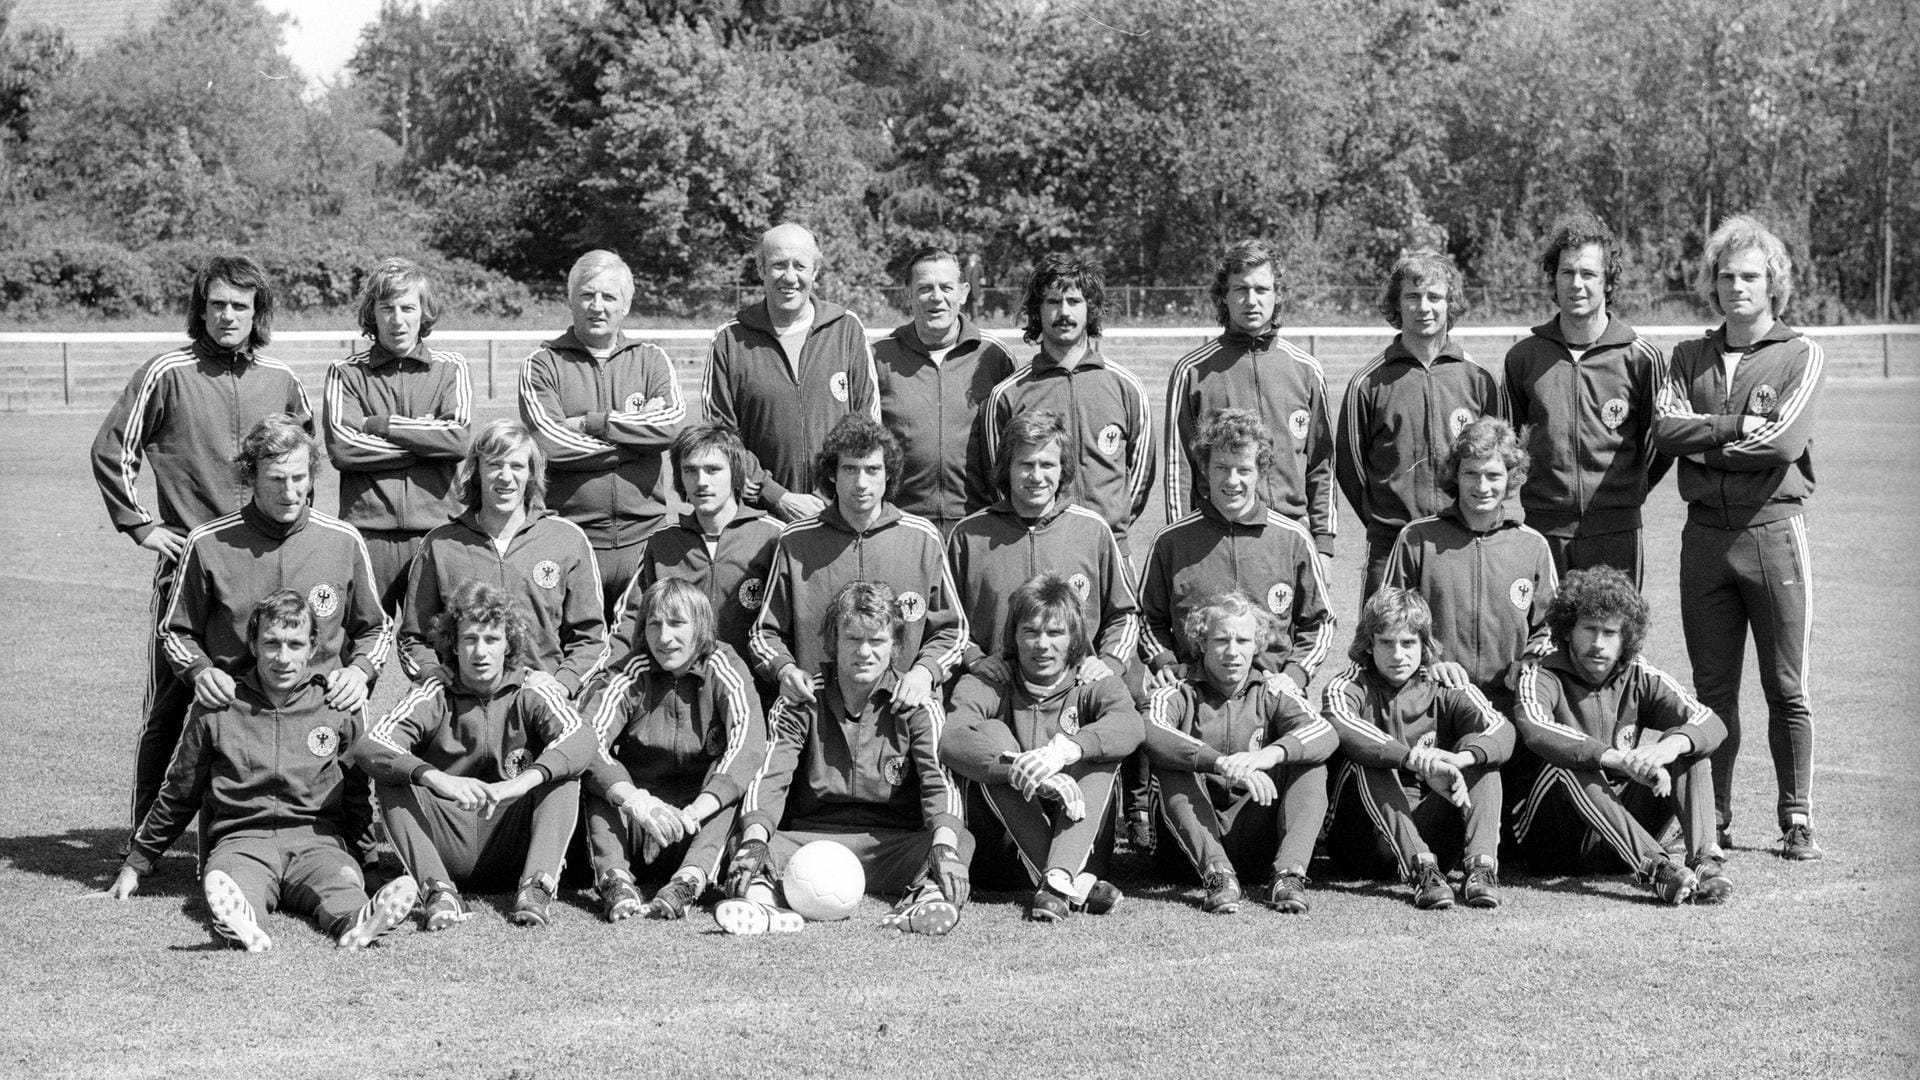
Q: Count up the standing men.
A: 10